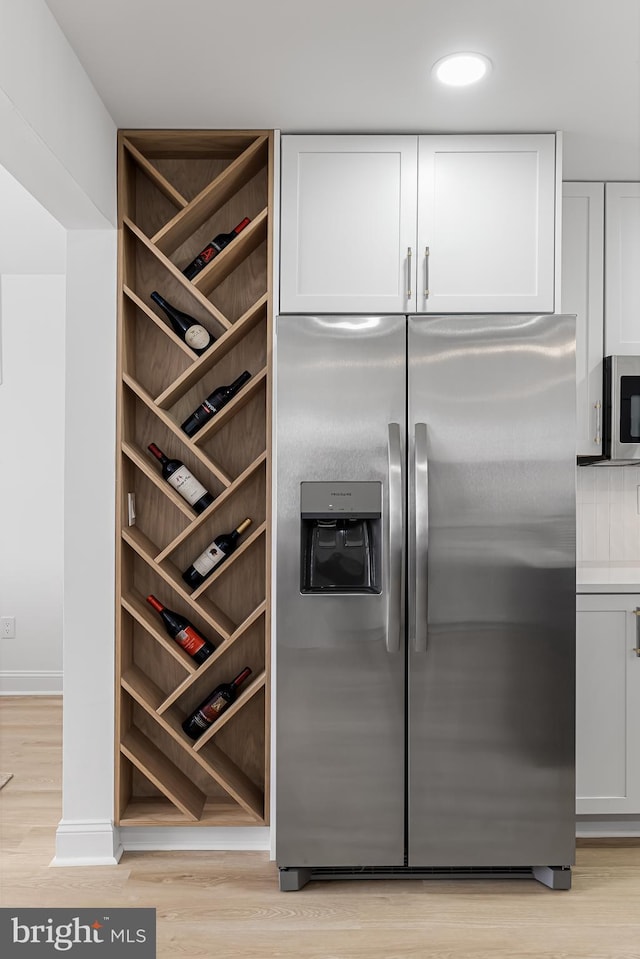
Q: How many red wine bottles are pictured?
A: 7